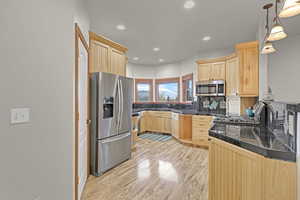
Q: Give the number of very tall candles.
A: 0